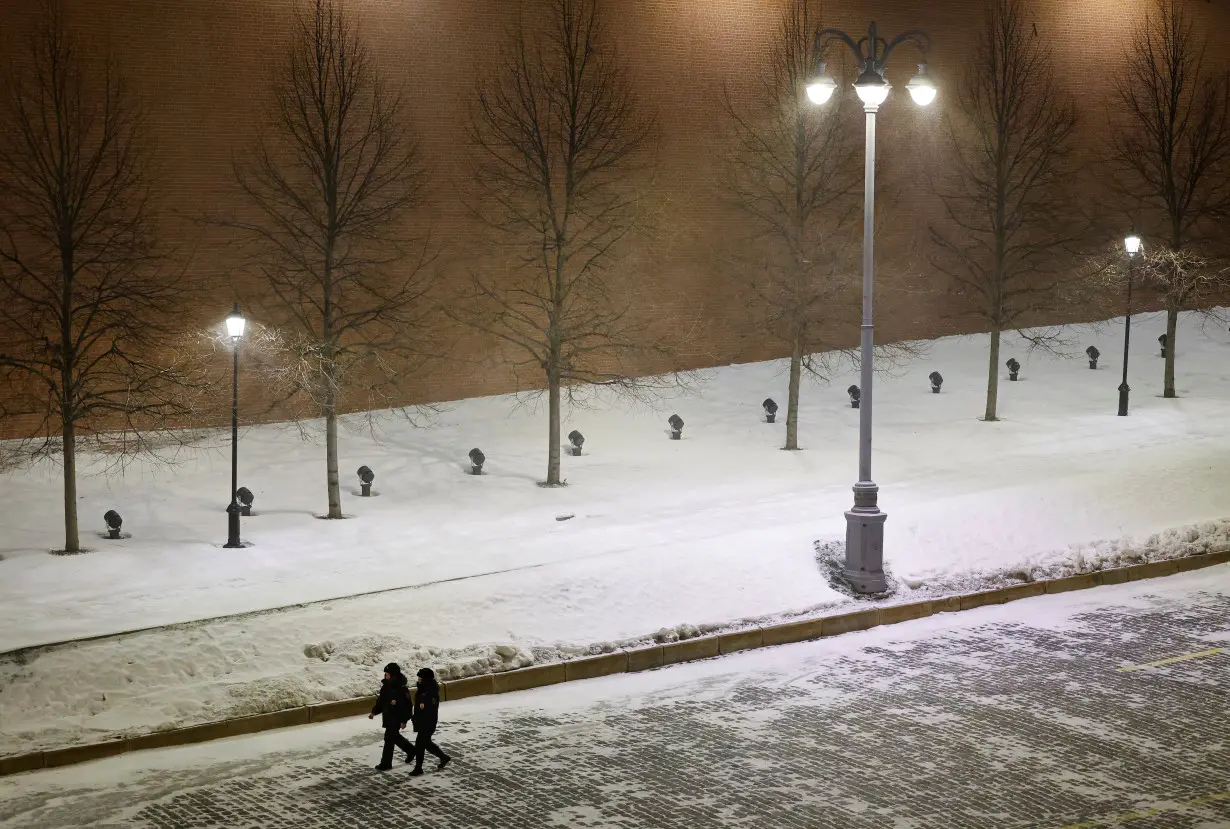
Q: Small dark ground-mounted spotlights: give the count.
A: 12